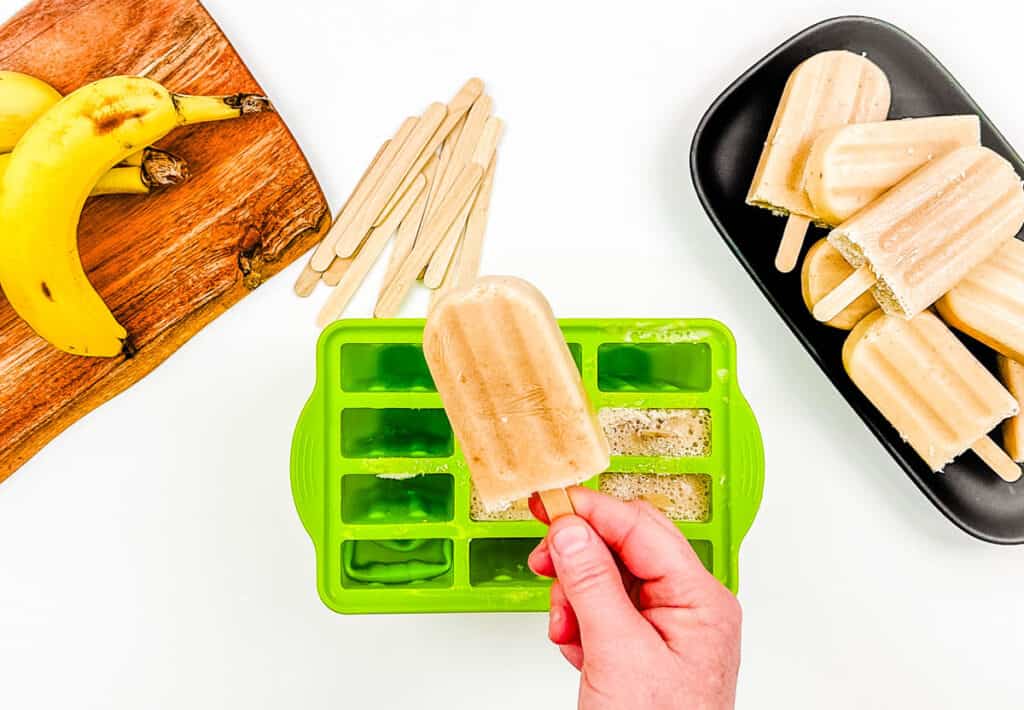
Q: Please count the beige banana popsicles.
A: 8